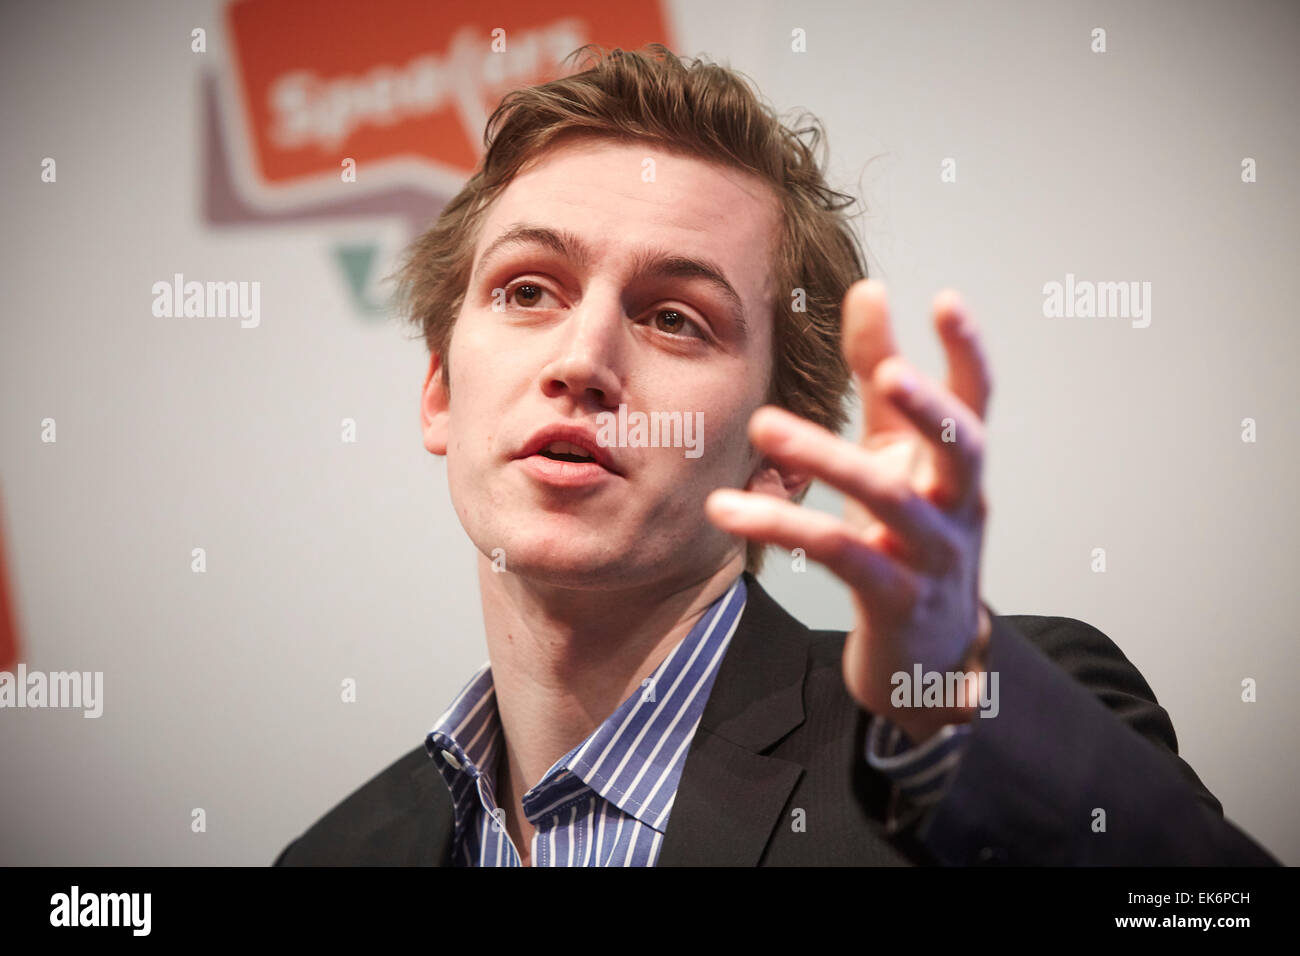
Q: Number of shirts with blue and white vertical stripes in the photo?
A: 1